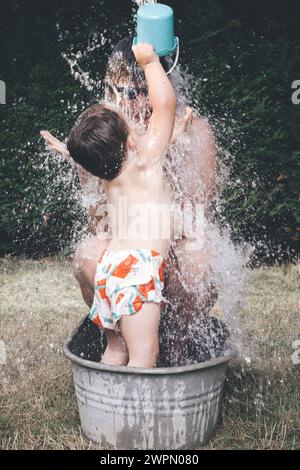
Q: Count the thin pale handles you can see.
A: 1